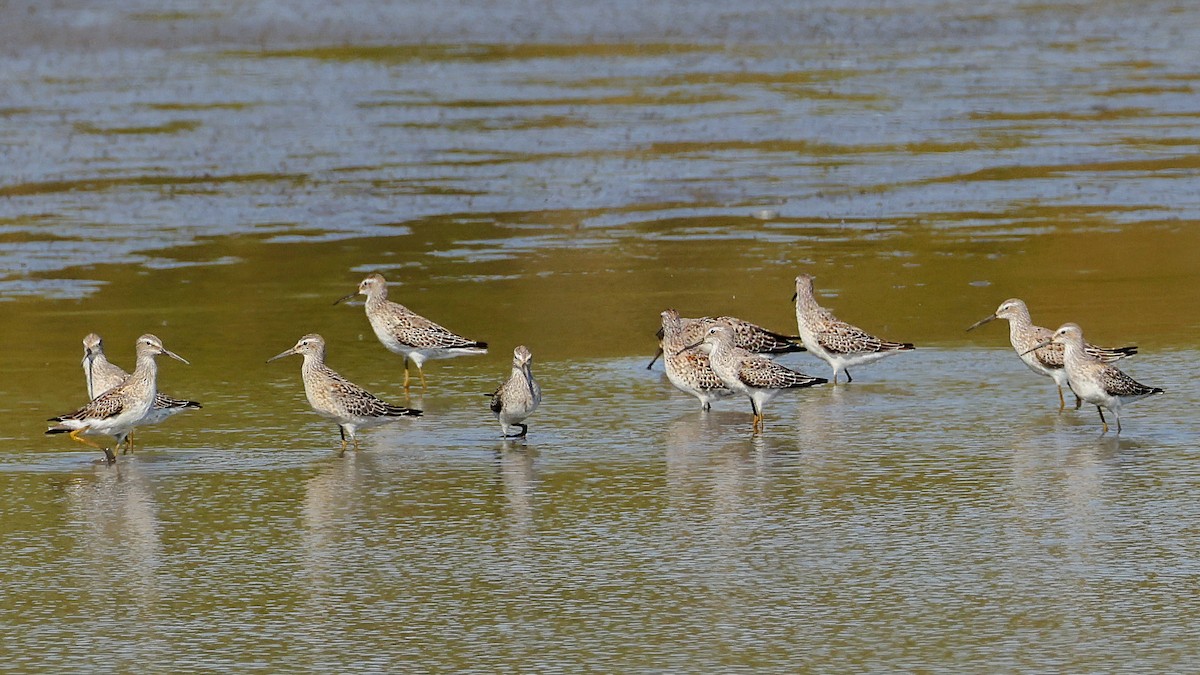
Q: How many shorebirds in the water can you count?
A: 11